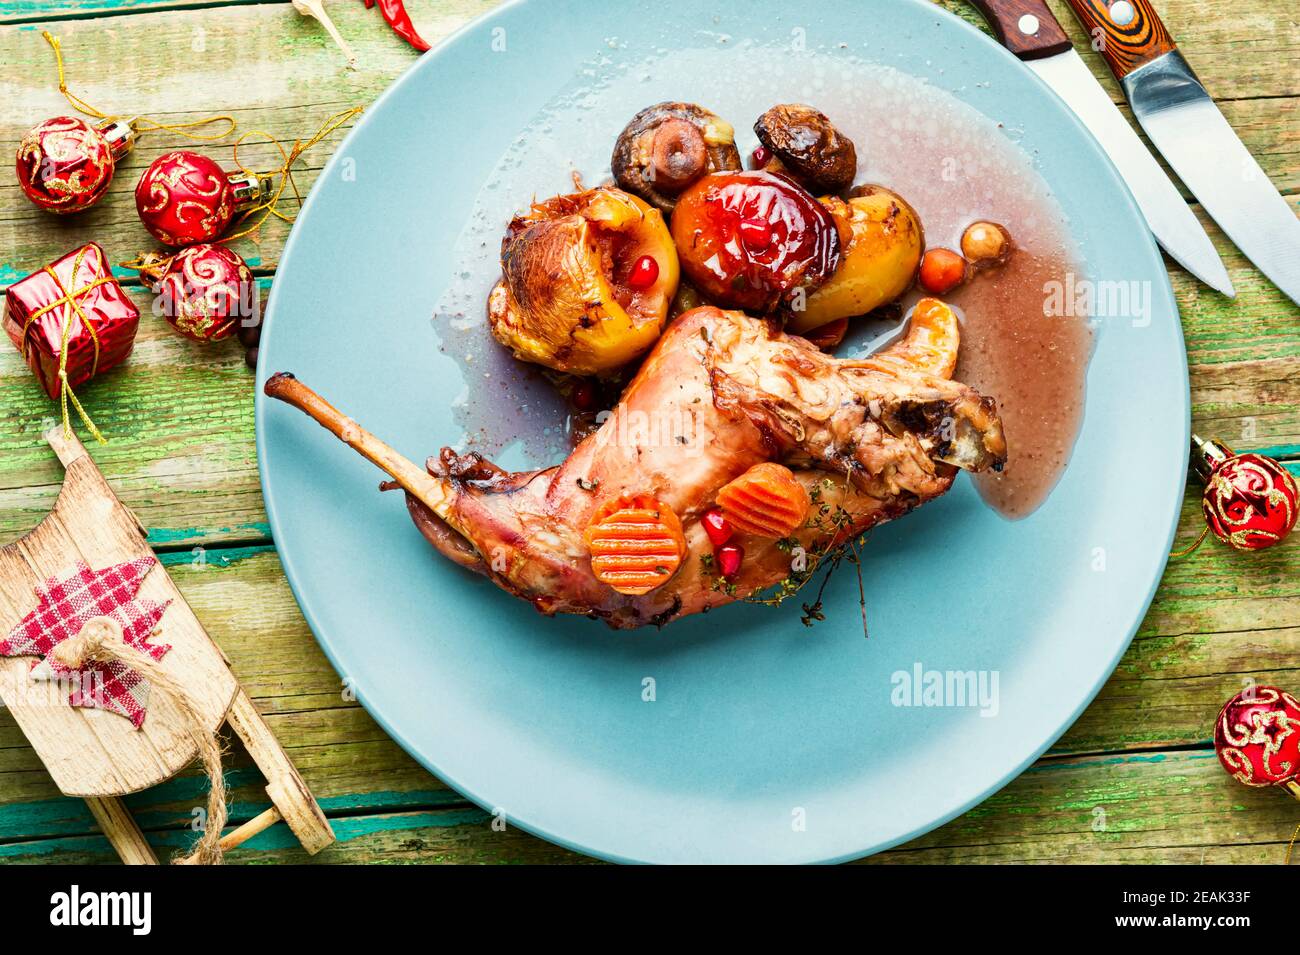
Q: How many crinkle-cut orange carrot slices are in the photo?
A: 2